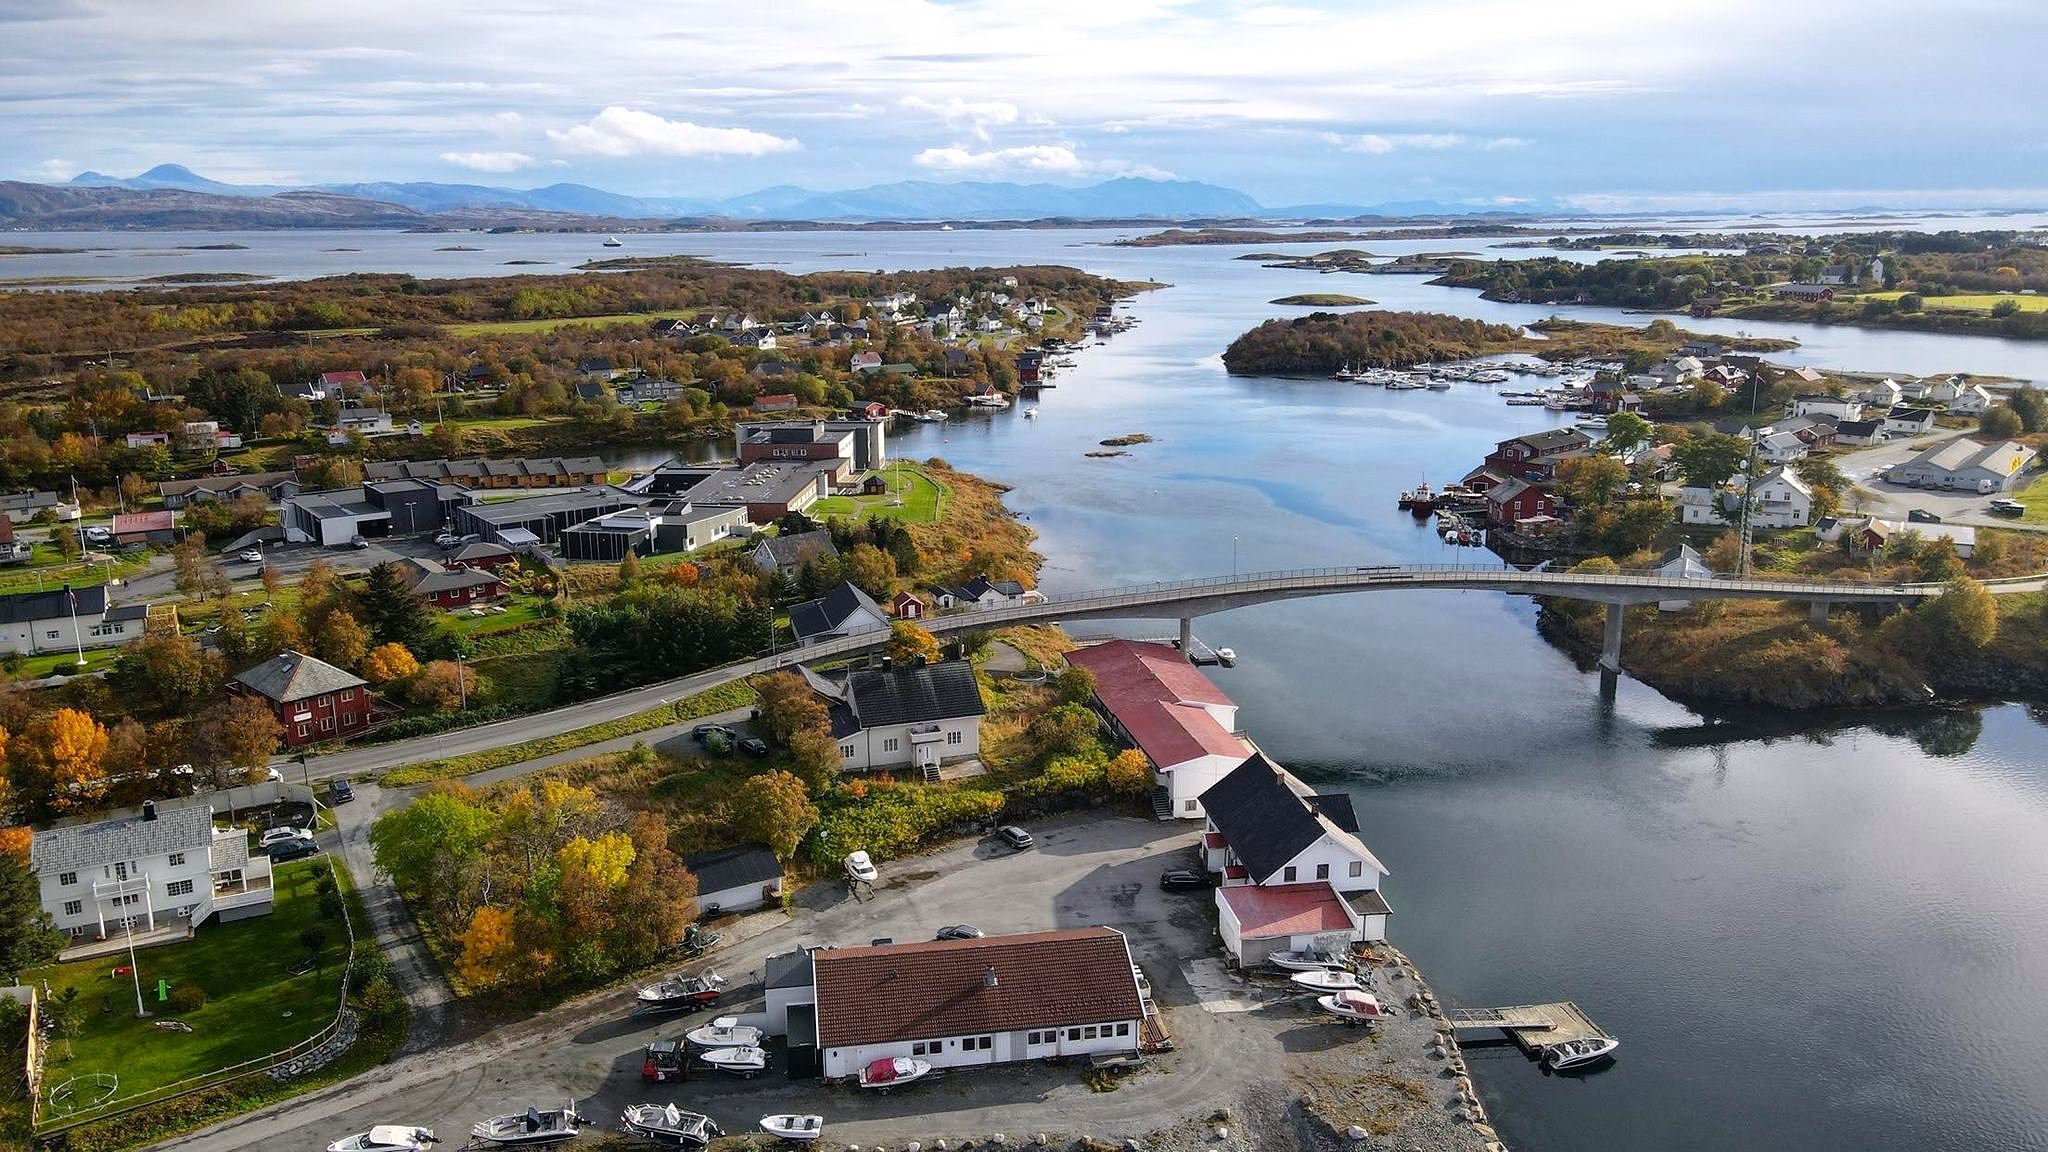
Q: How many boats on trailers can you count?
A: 12